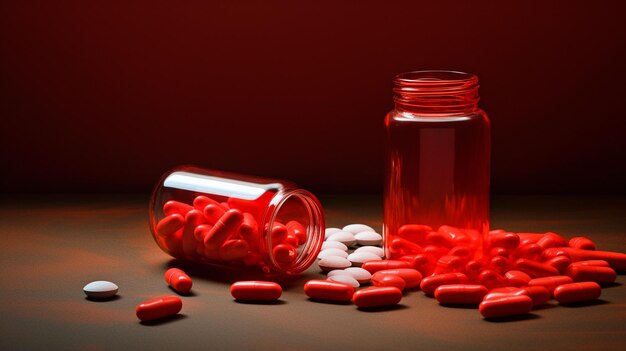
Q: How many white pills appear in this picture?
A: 13